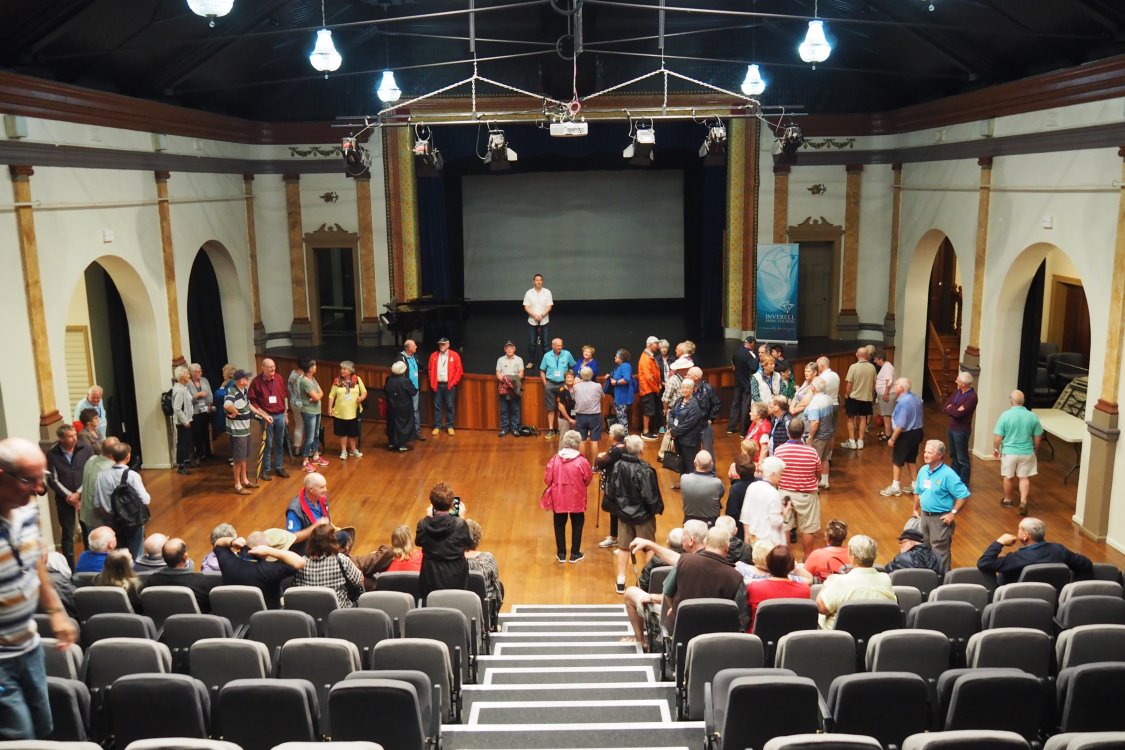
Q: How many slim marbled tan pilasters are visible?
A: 10